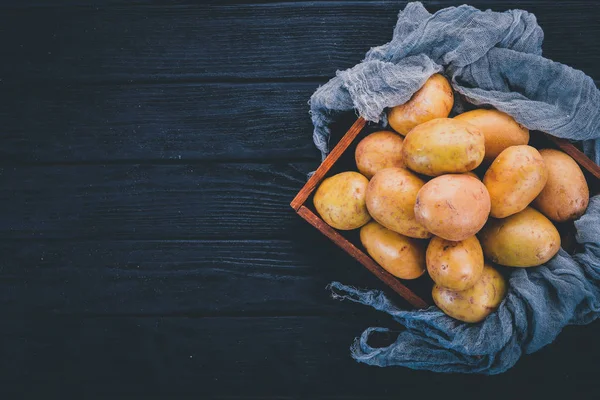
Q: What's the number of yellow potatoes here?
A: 13